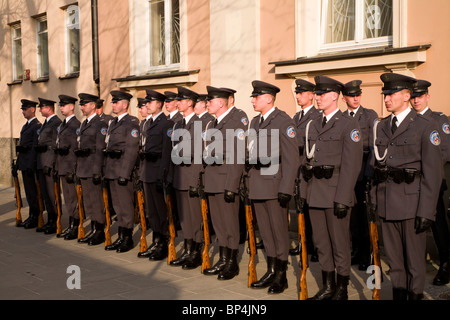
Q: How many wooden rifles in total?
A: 11